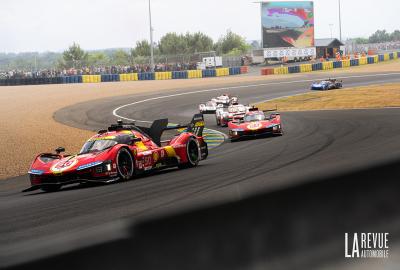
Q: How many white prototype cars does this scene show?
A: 3